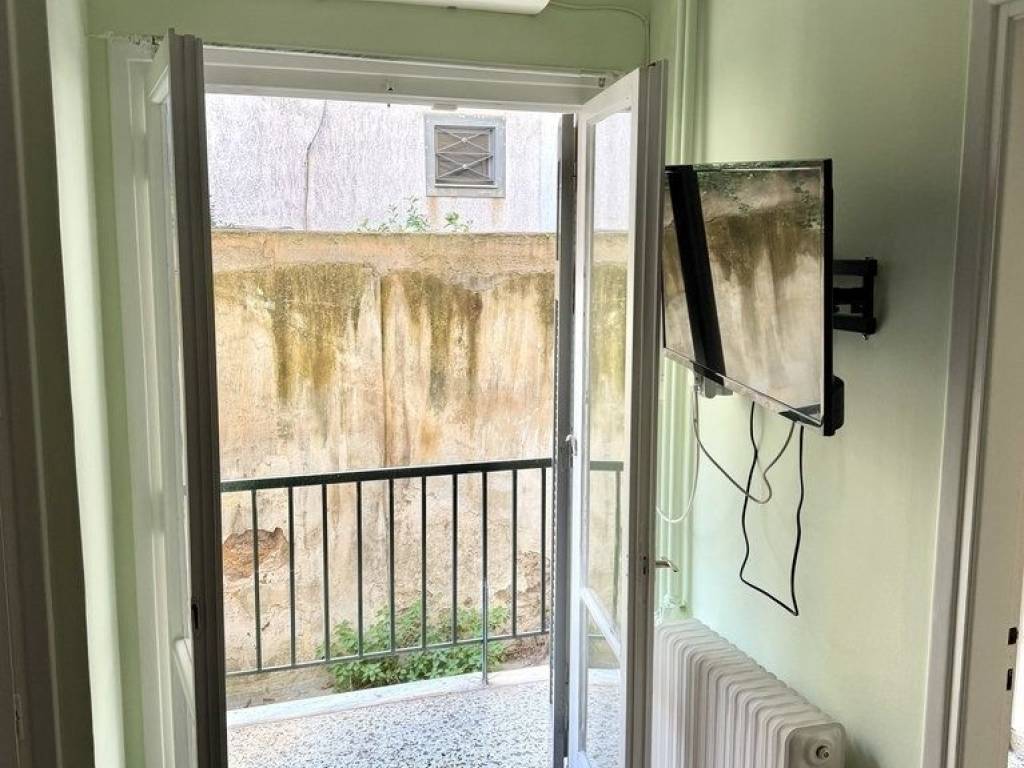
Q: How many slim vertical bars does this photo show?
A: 11